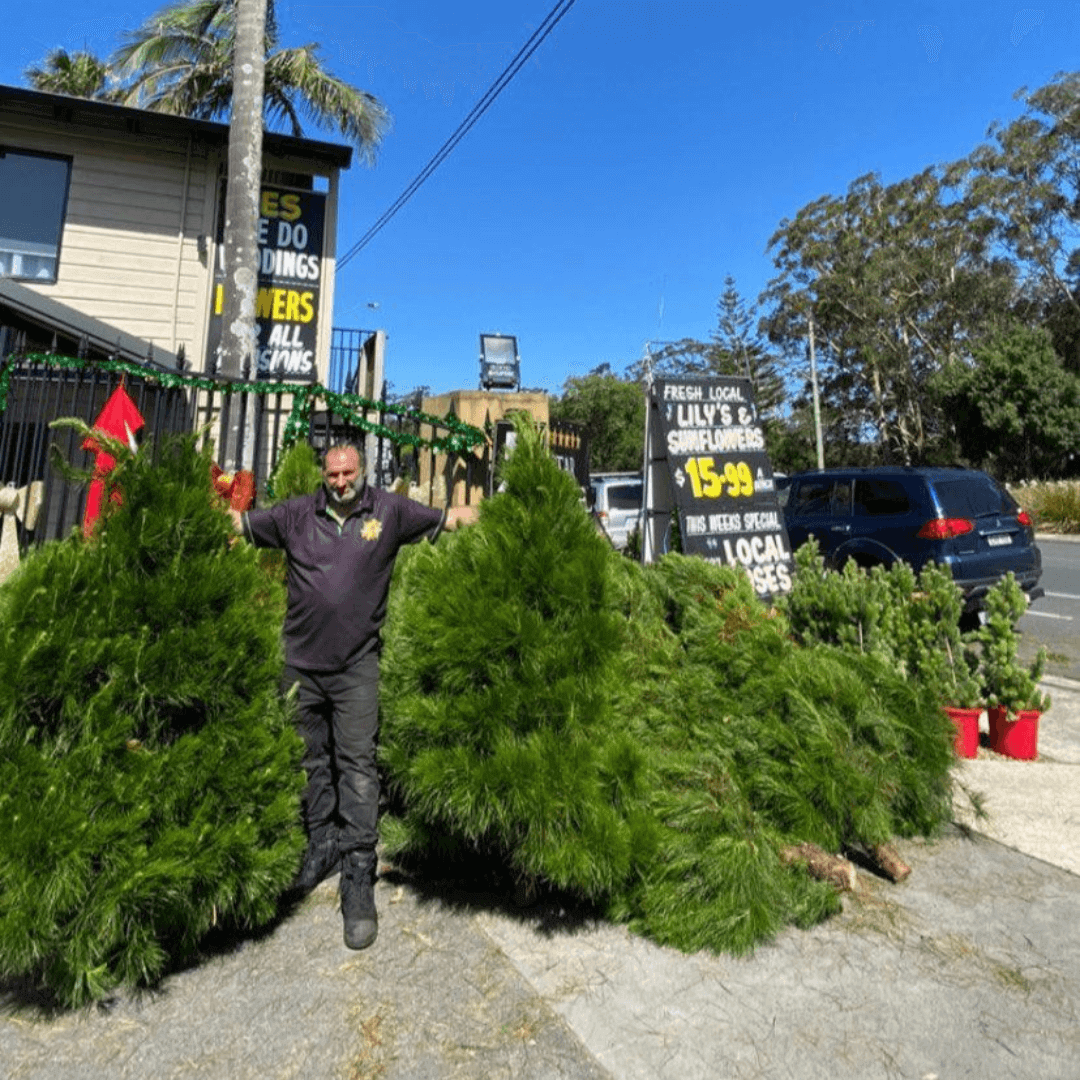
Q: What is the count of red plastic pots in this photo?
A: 2